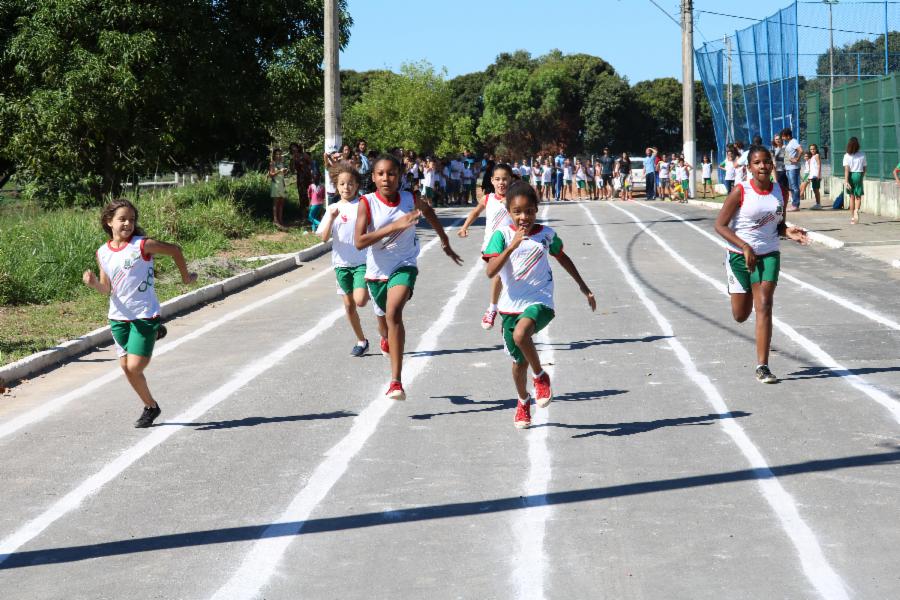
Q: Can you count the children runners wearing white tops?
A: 6